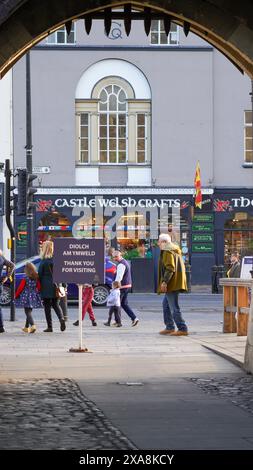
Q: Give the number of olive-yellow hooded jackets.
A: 1